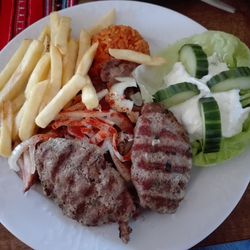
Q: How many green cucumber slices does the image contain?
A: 4